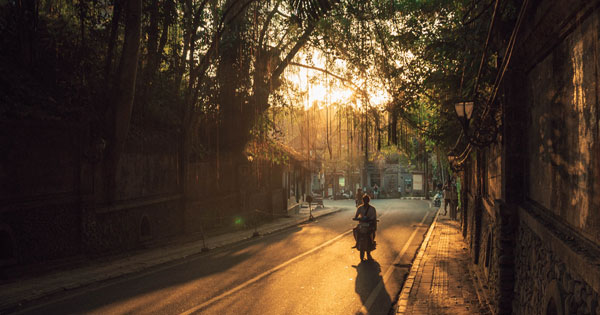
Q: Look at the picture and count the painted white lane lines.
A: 2